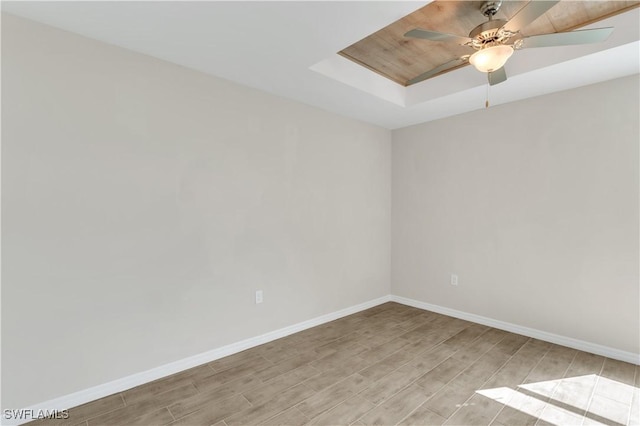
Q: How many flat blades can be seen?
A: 5